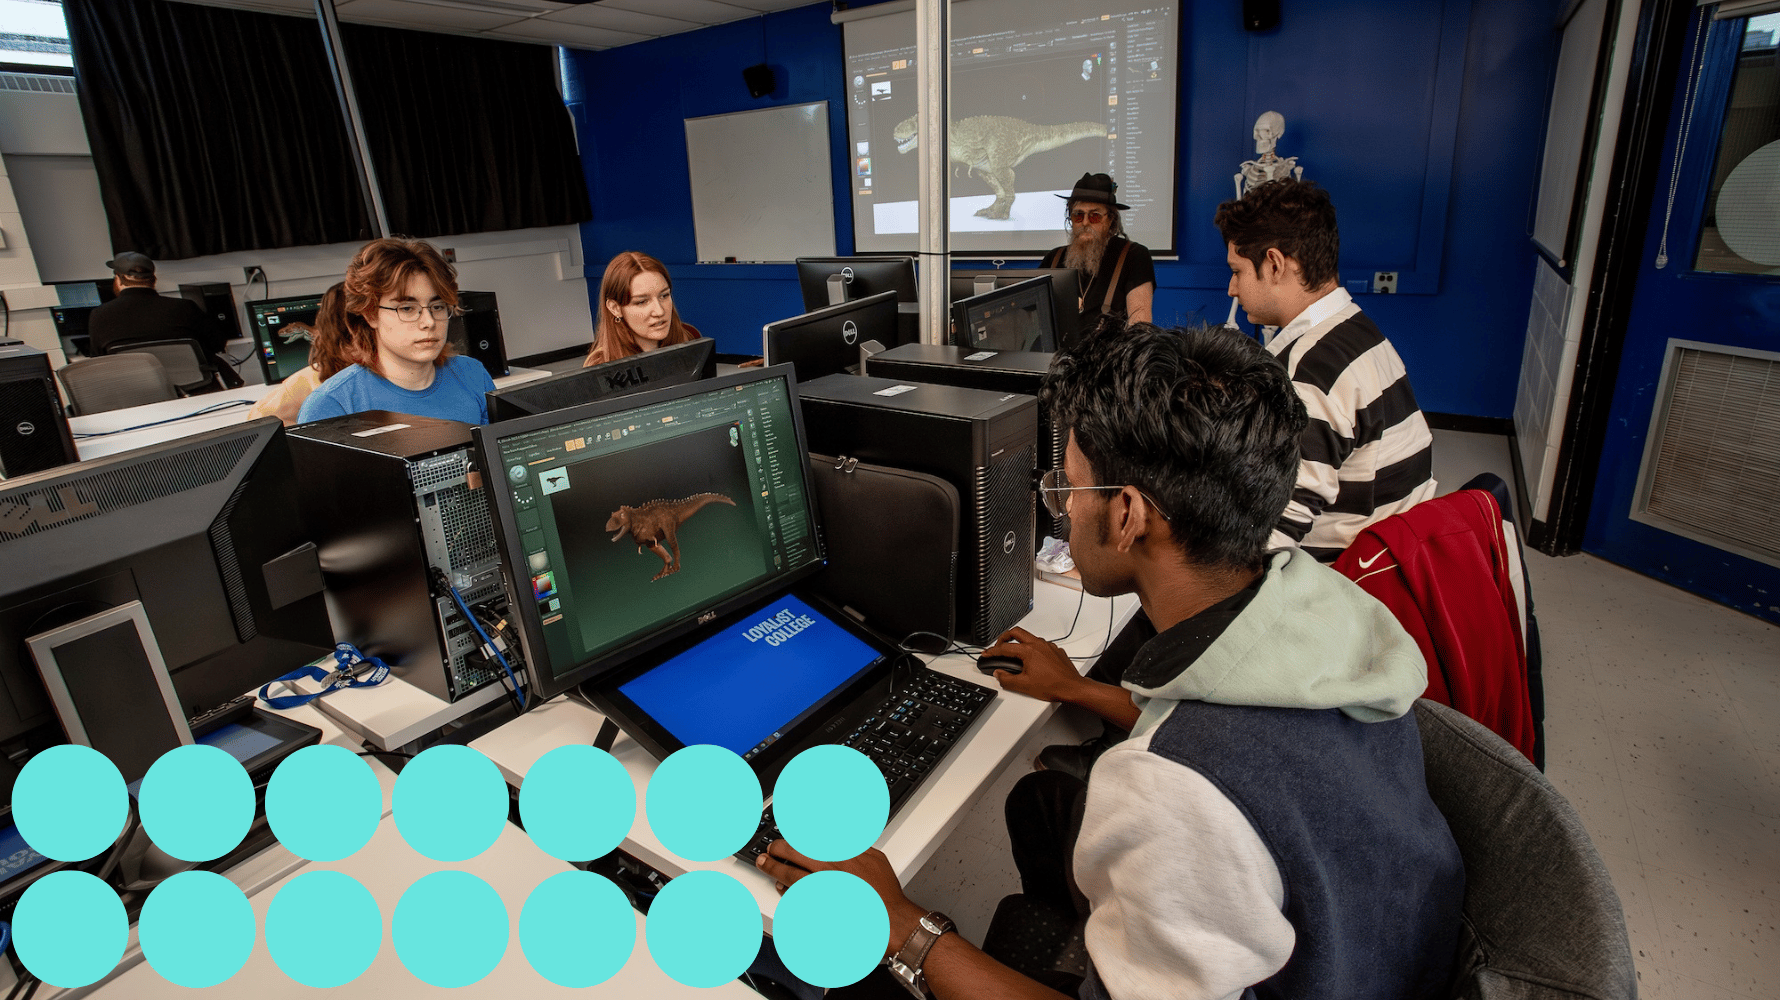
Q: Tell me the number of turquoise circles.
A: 14